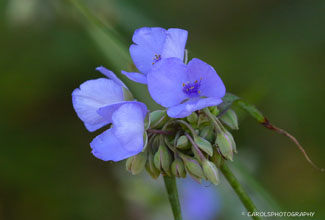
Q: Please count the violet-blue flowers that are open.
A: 4